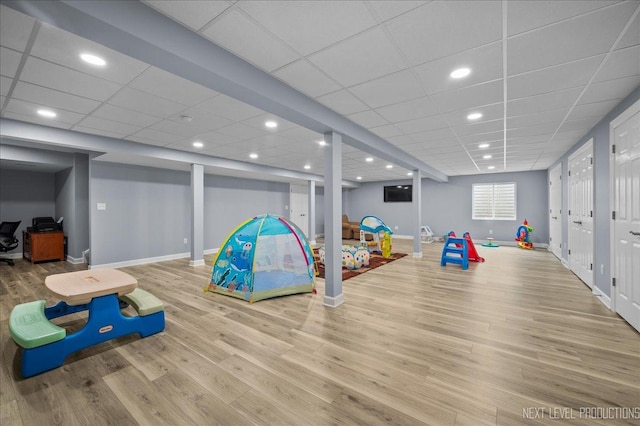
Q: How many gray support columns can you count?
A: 4